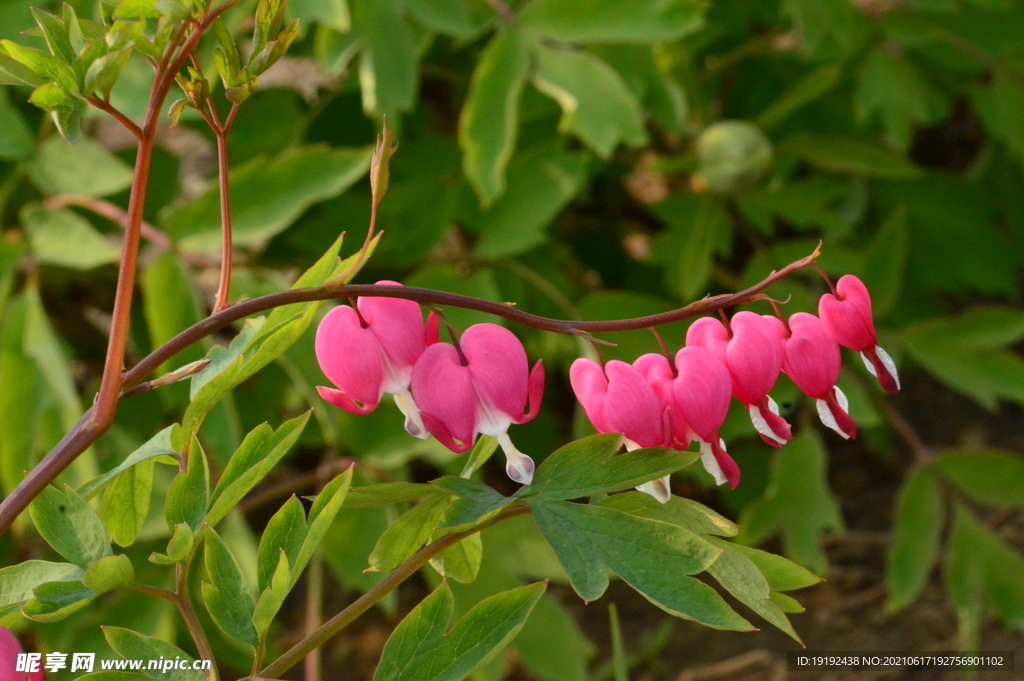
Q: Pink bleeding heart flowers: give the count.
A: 7